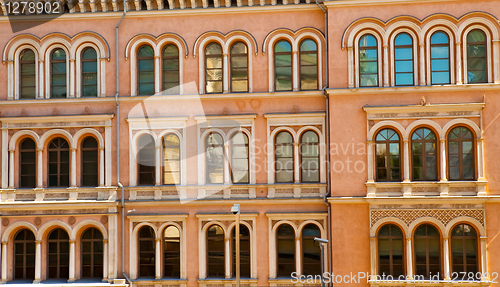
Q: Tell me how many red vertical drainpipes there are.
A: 0